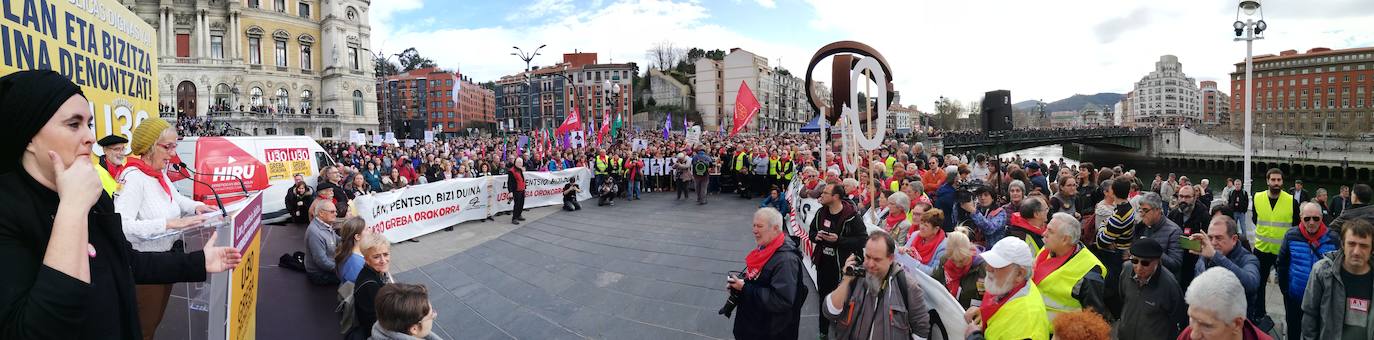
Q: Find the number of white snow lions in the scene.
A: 0